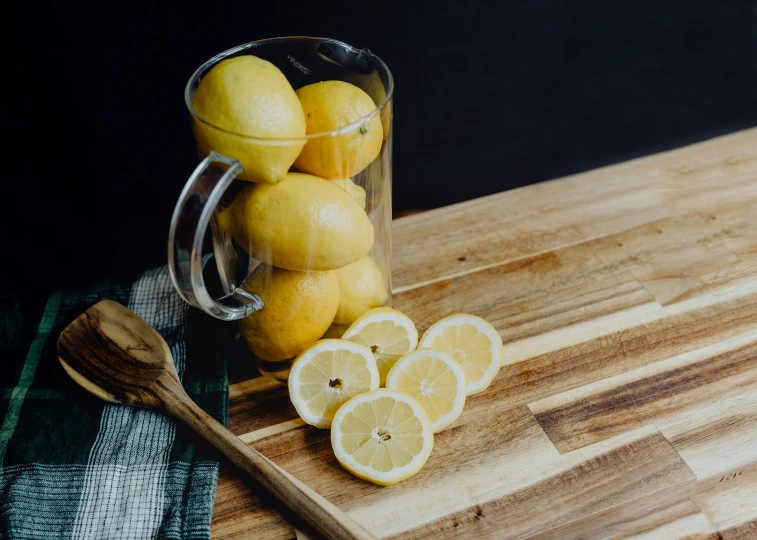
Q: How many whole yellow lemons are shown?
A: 6